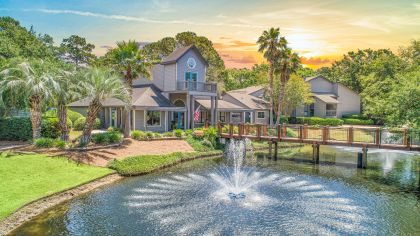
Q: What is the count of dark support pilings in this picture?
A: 6